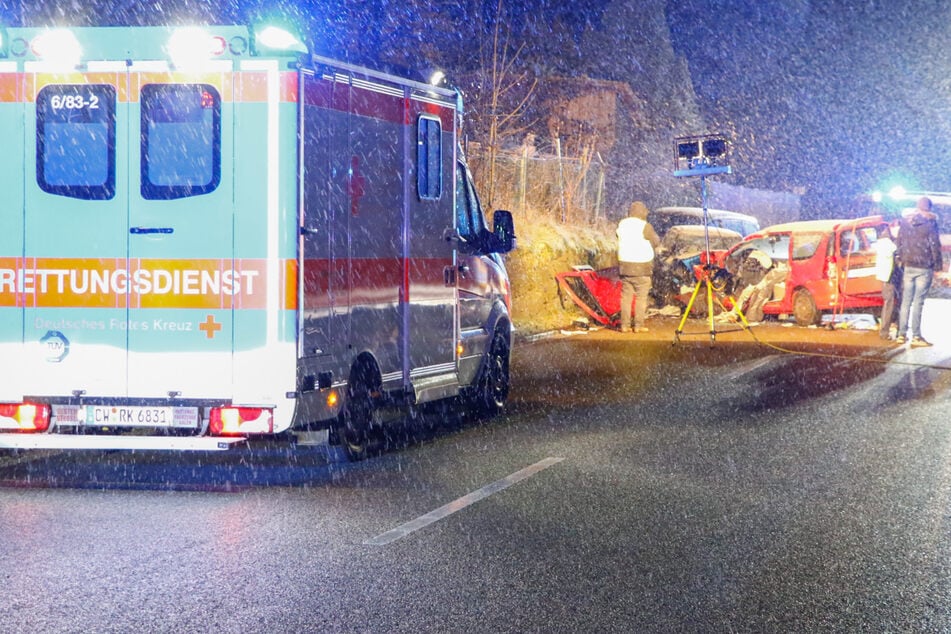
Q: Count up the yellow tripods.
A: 1